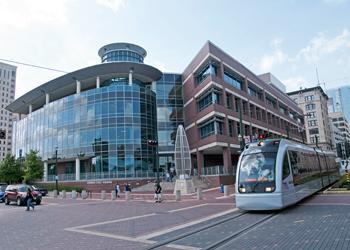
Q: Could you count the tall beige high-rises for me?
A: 2